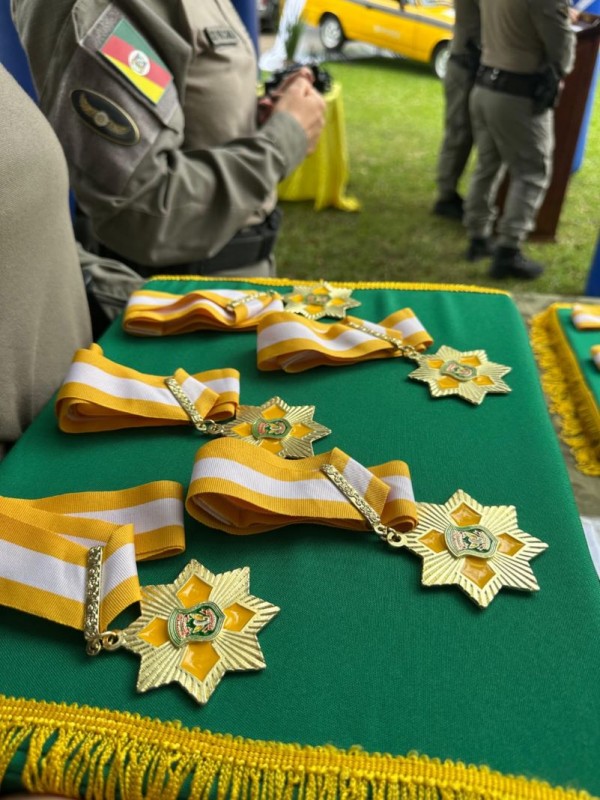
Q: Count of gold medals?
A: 5